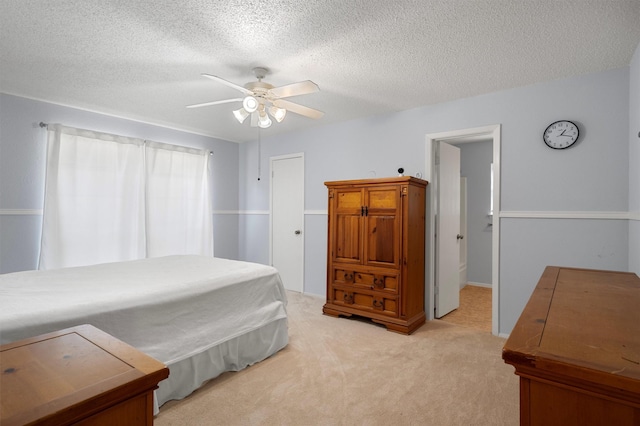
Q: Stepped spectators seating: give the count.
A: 0